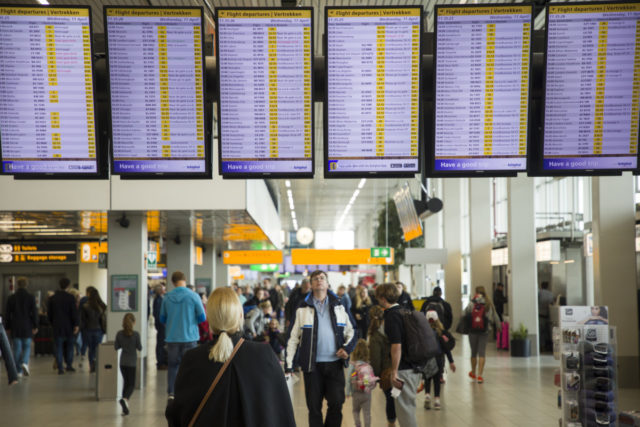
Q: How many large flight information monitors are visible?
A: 6